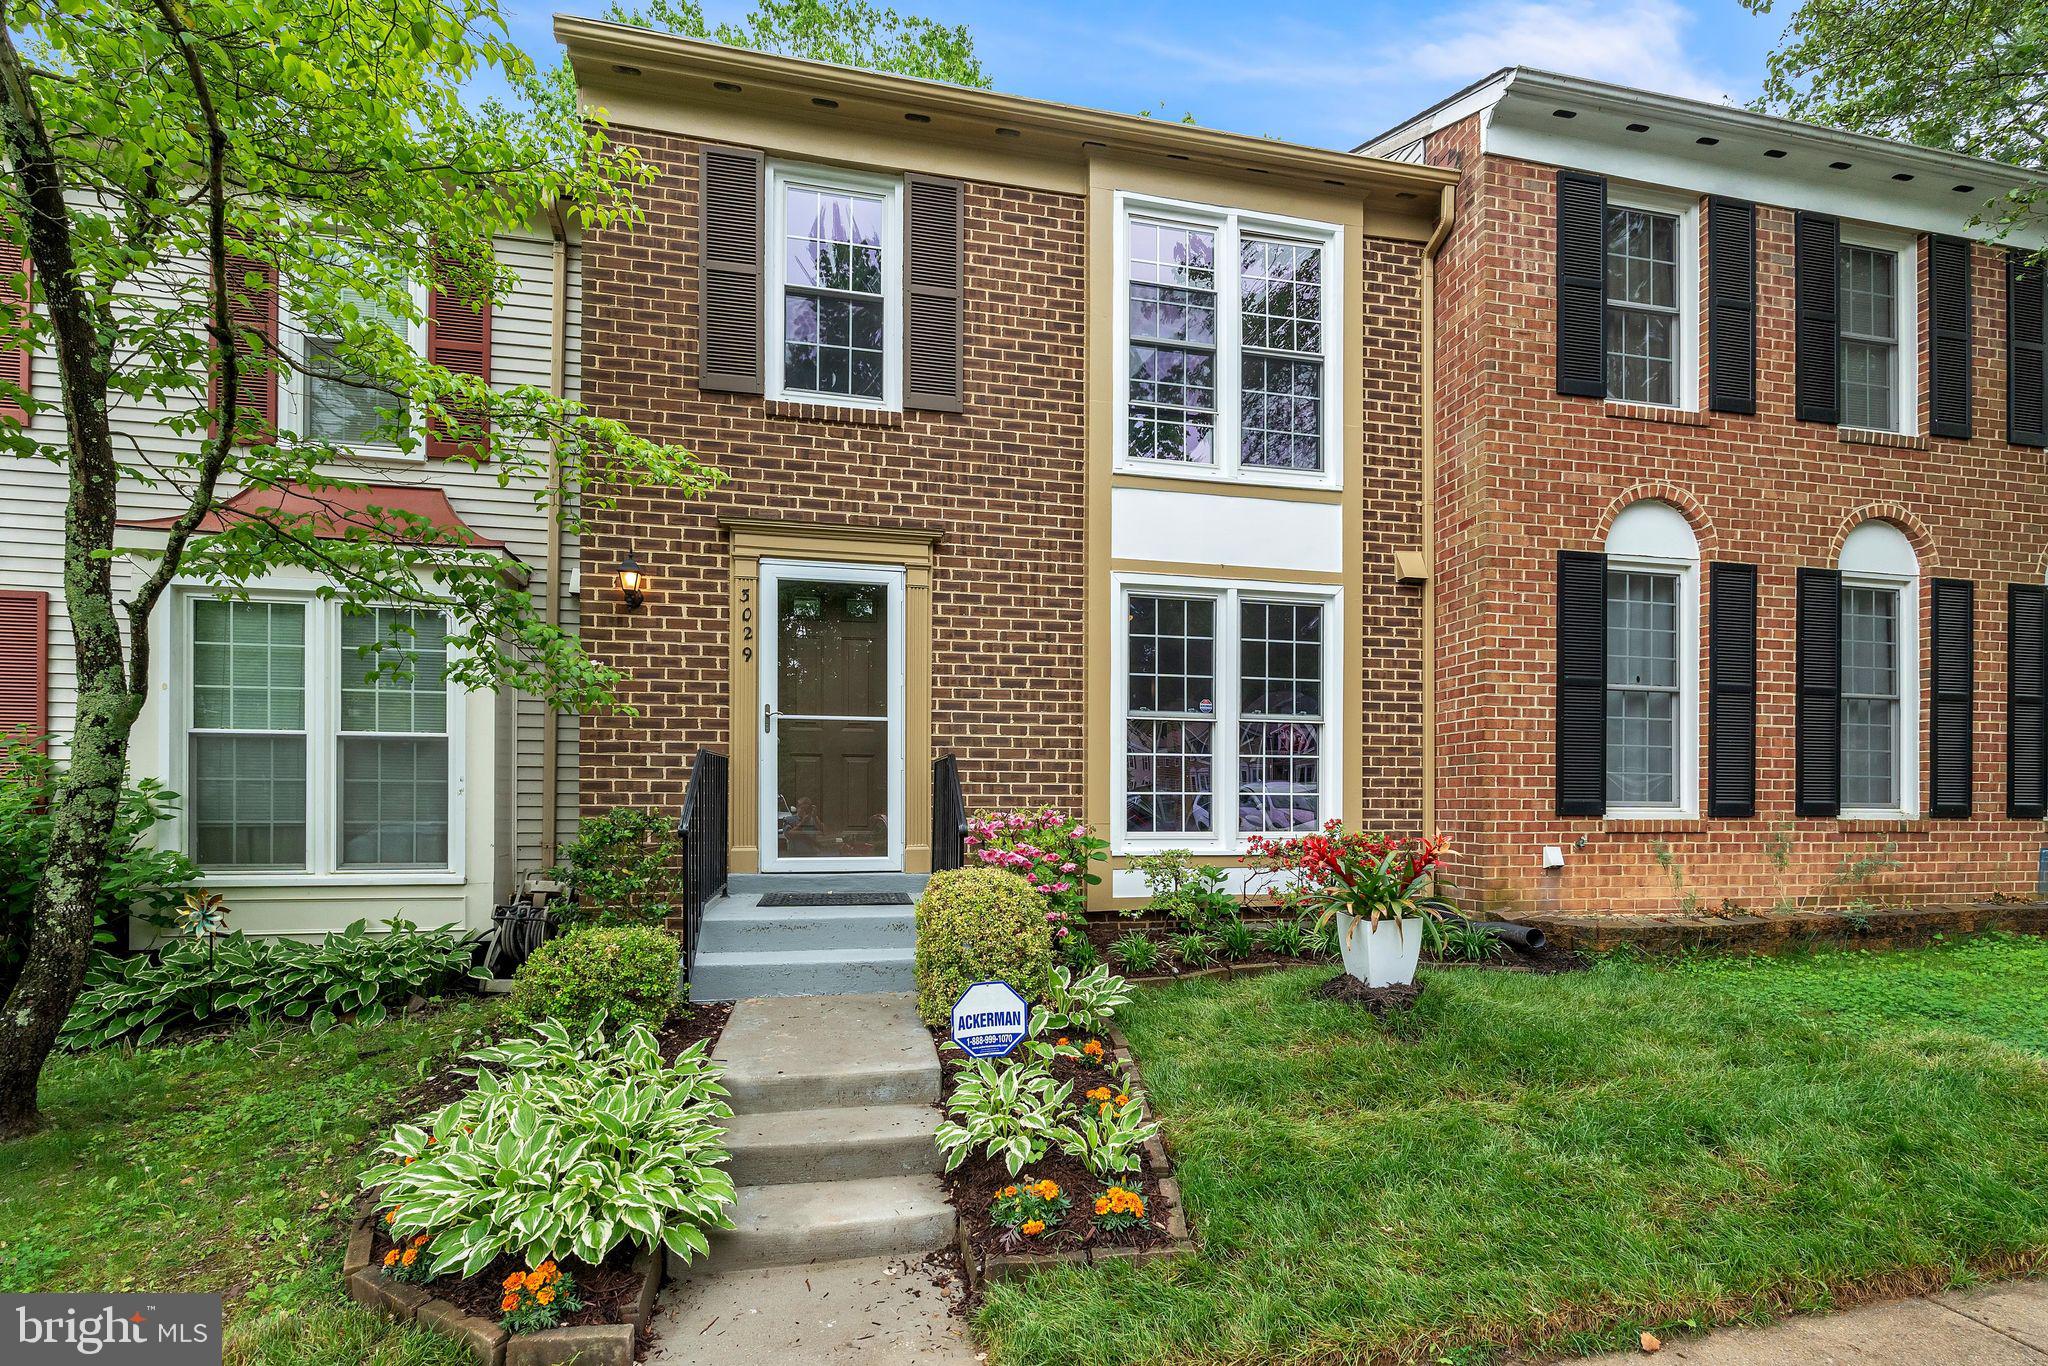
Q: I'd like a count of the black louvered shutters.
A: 10